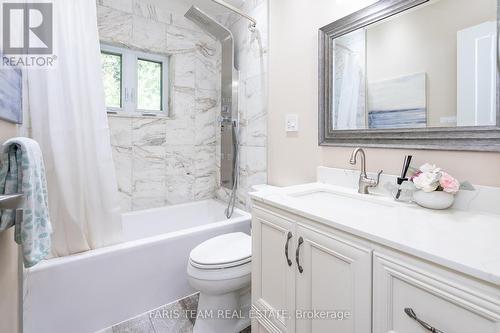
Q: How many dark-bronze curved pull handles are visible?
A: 3